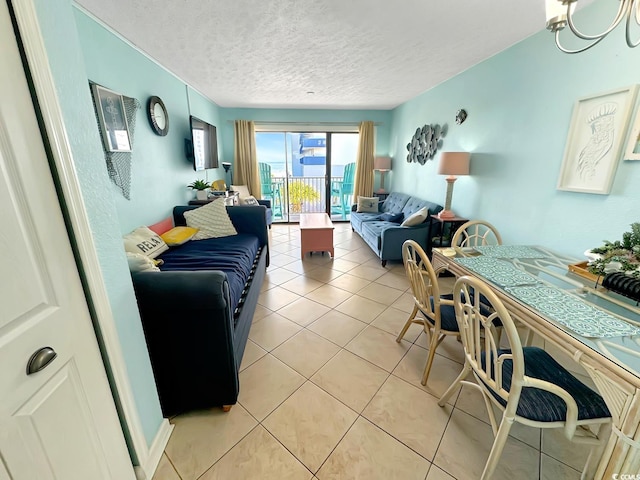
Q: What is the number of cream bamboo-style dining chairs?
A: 3